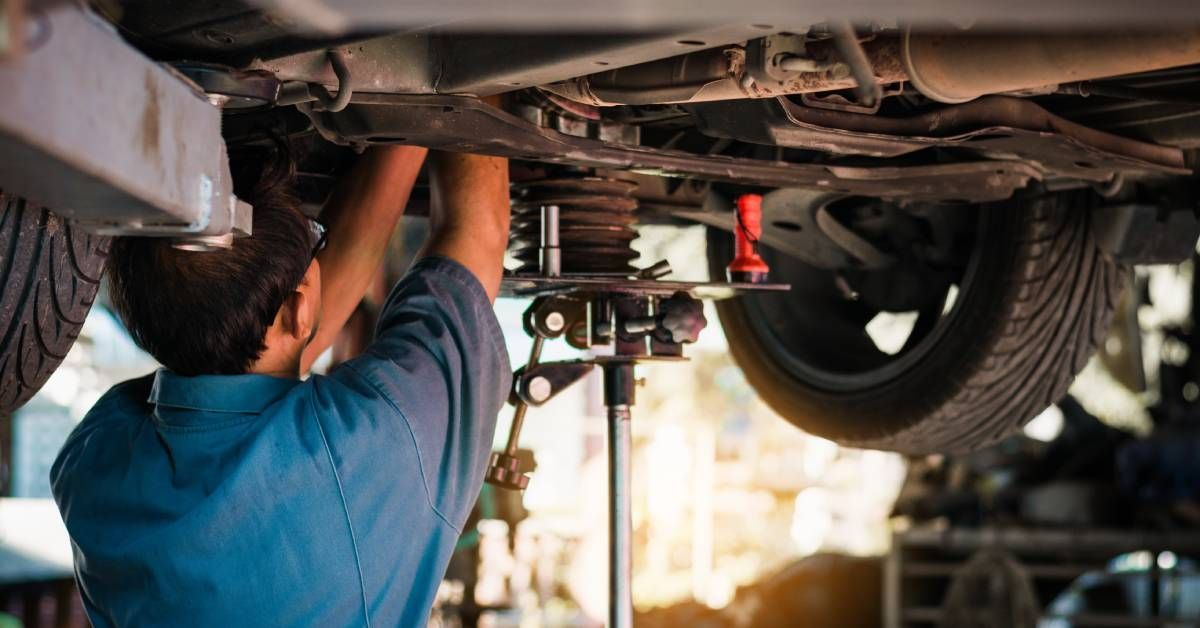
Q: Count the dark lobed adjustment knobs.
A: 2